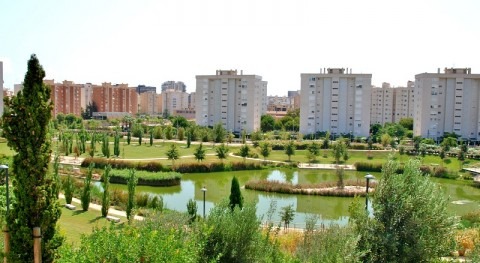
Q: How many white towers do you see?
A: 3